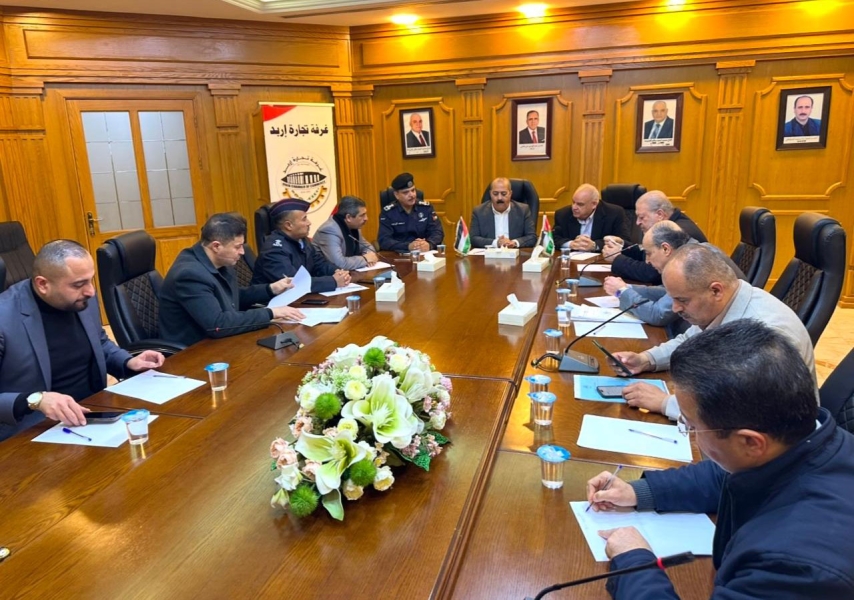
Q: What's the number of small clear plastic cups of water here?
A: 15